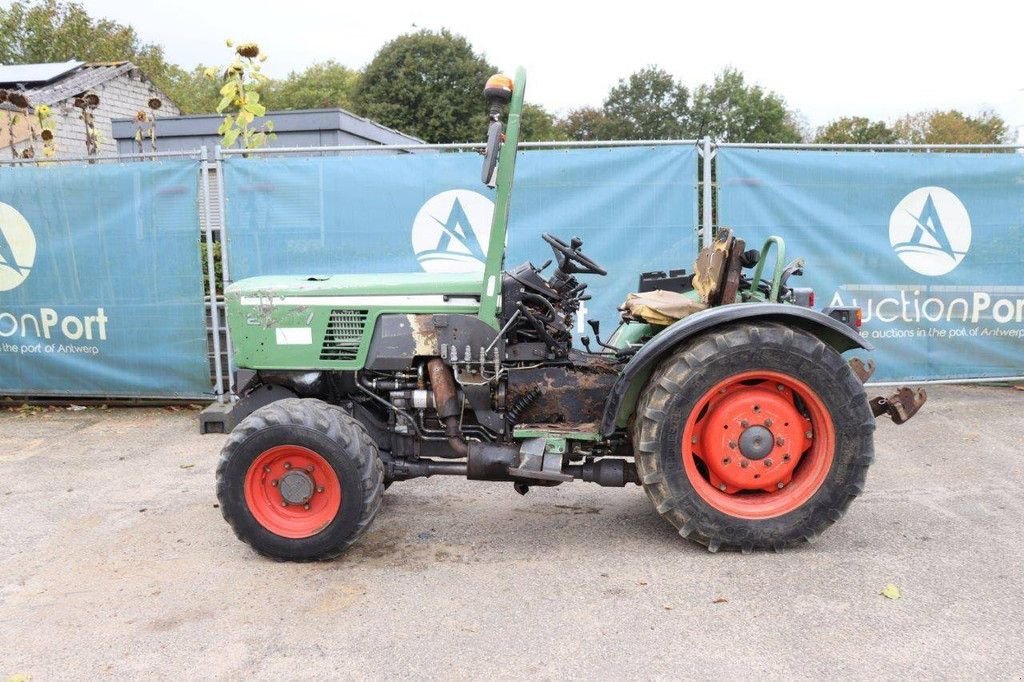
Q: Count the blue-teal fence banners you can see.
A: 3